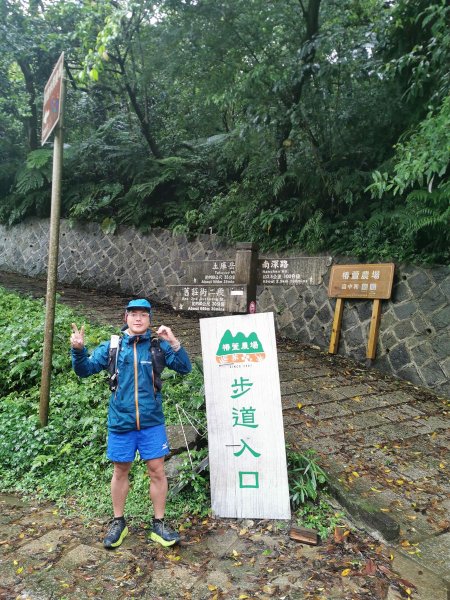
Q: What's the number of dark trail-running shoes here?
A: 2